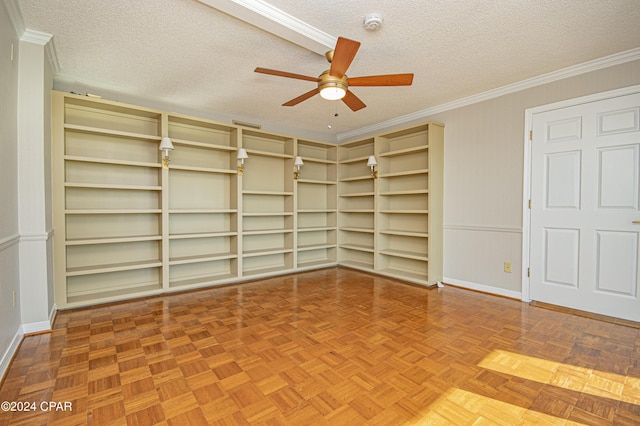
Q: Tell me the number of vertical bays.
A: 6